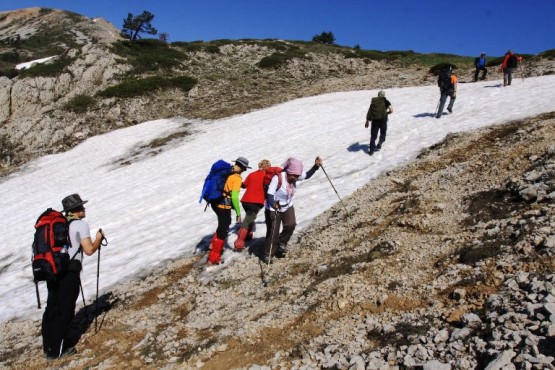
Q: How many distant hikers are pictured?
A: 4